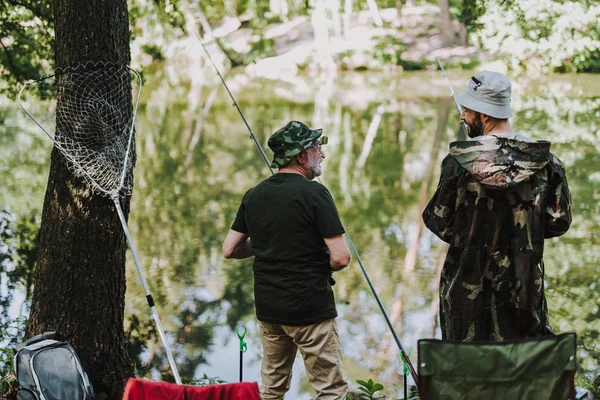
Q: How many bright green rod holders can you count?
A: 2